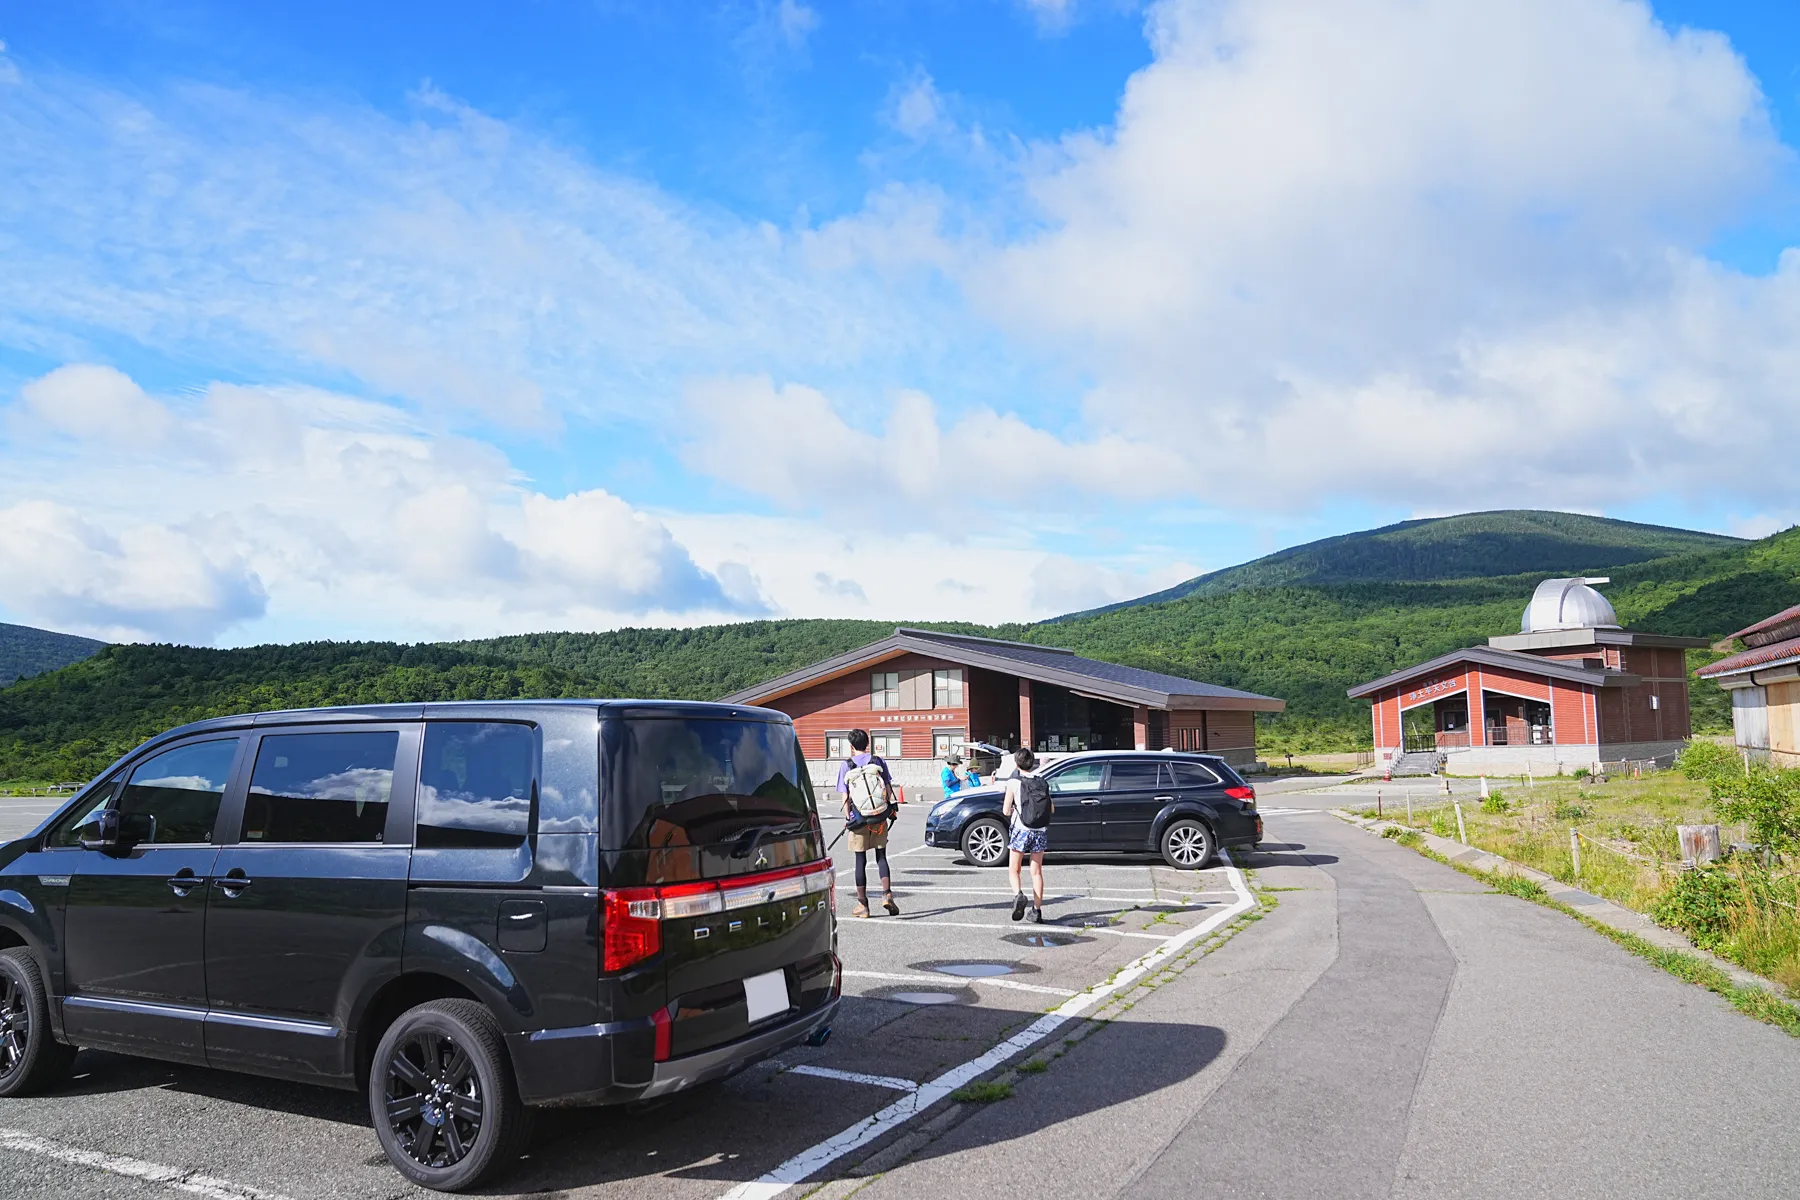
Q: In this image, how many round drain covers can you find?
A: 0